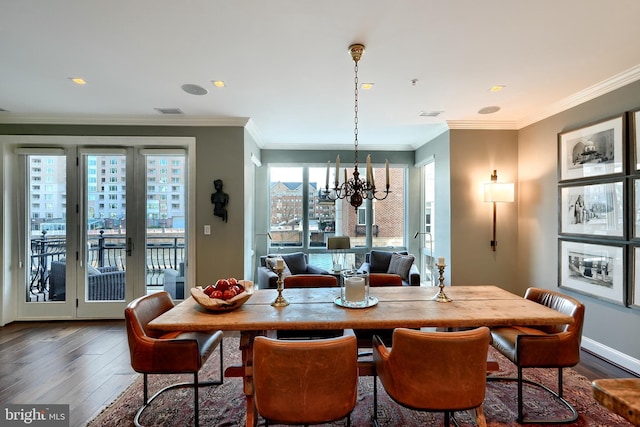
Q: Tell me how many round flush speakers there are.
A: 2